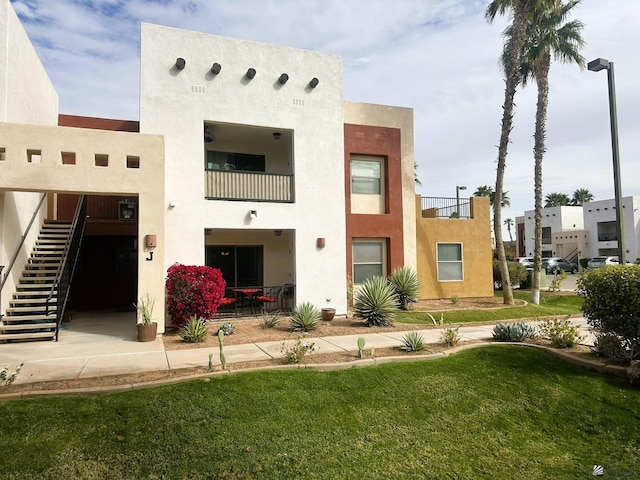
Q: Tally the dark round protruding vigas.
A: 5